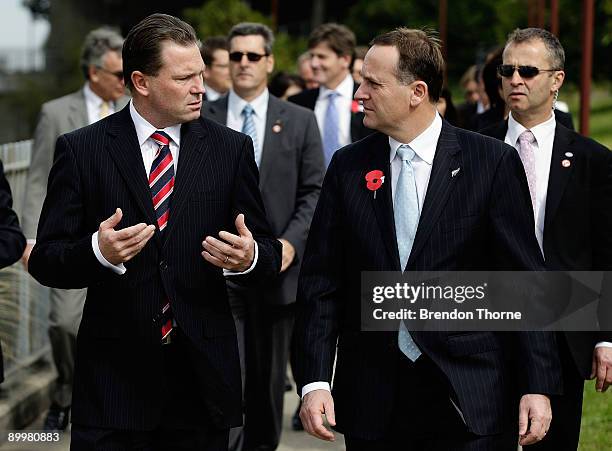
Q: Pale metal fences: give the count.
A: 1